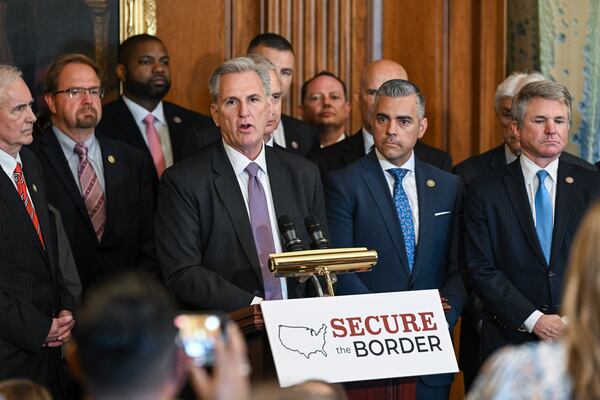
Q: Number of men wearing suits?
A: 11